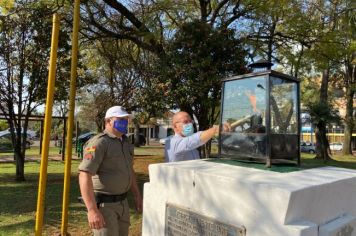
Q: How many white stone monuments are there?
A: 1